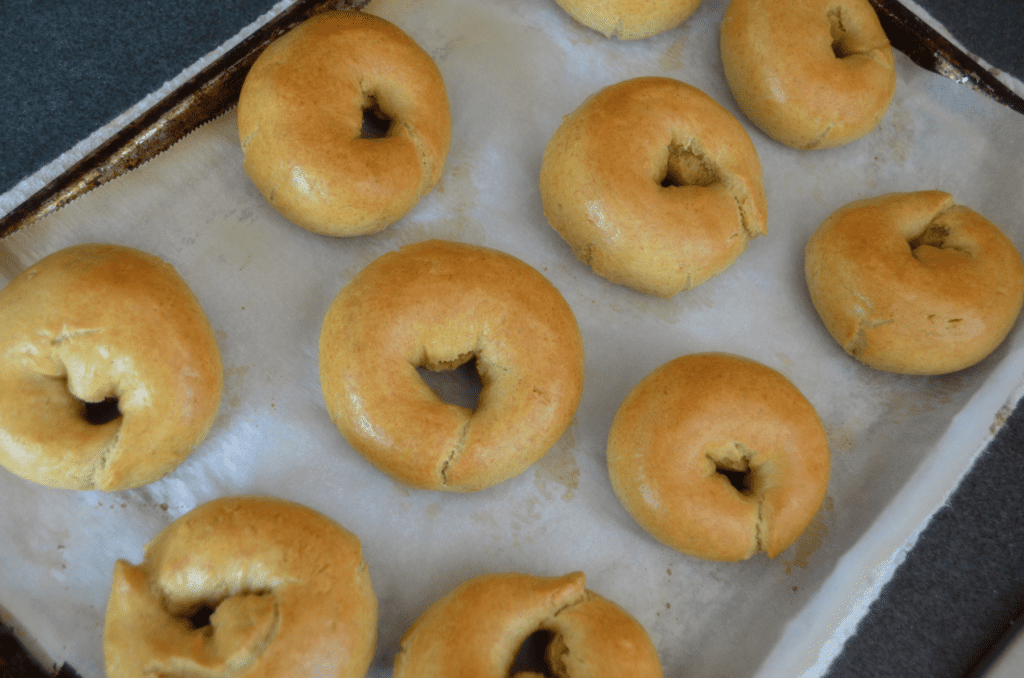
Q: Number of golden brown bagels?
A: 10